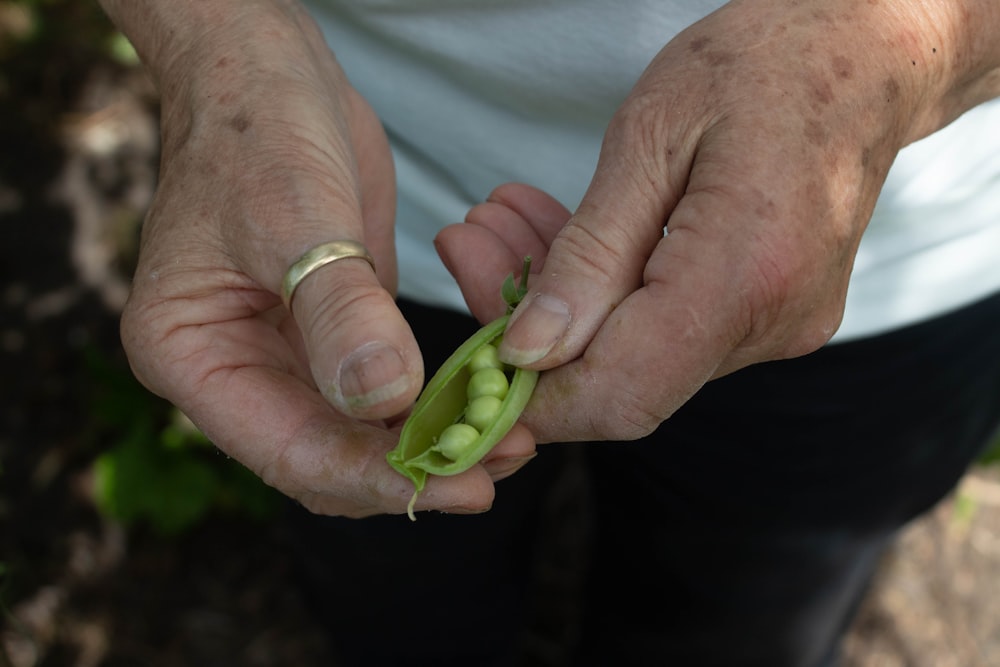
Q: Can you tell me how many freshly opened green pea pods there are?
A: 1